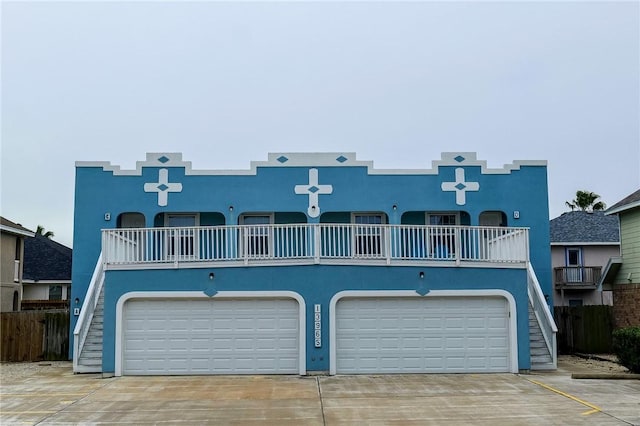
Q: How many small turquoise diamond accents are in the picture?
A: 9